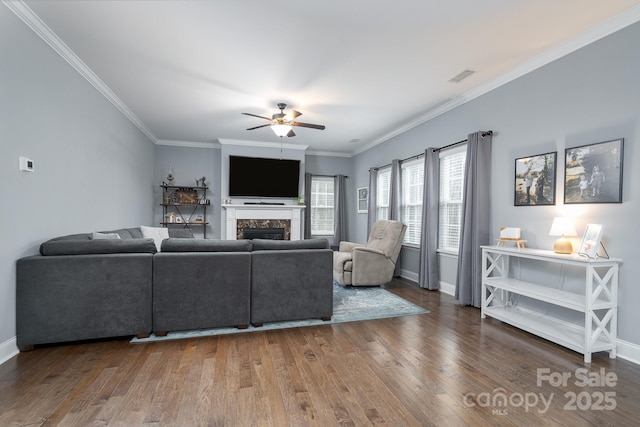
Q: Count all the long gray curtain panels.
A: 6